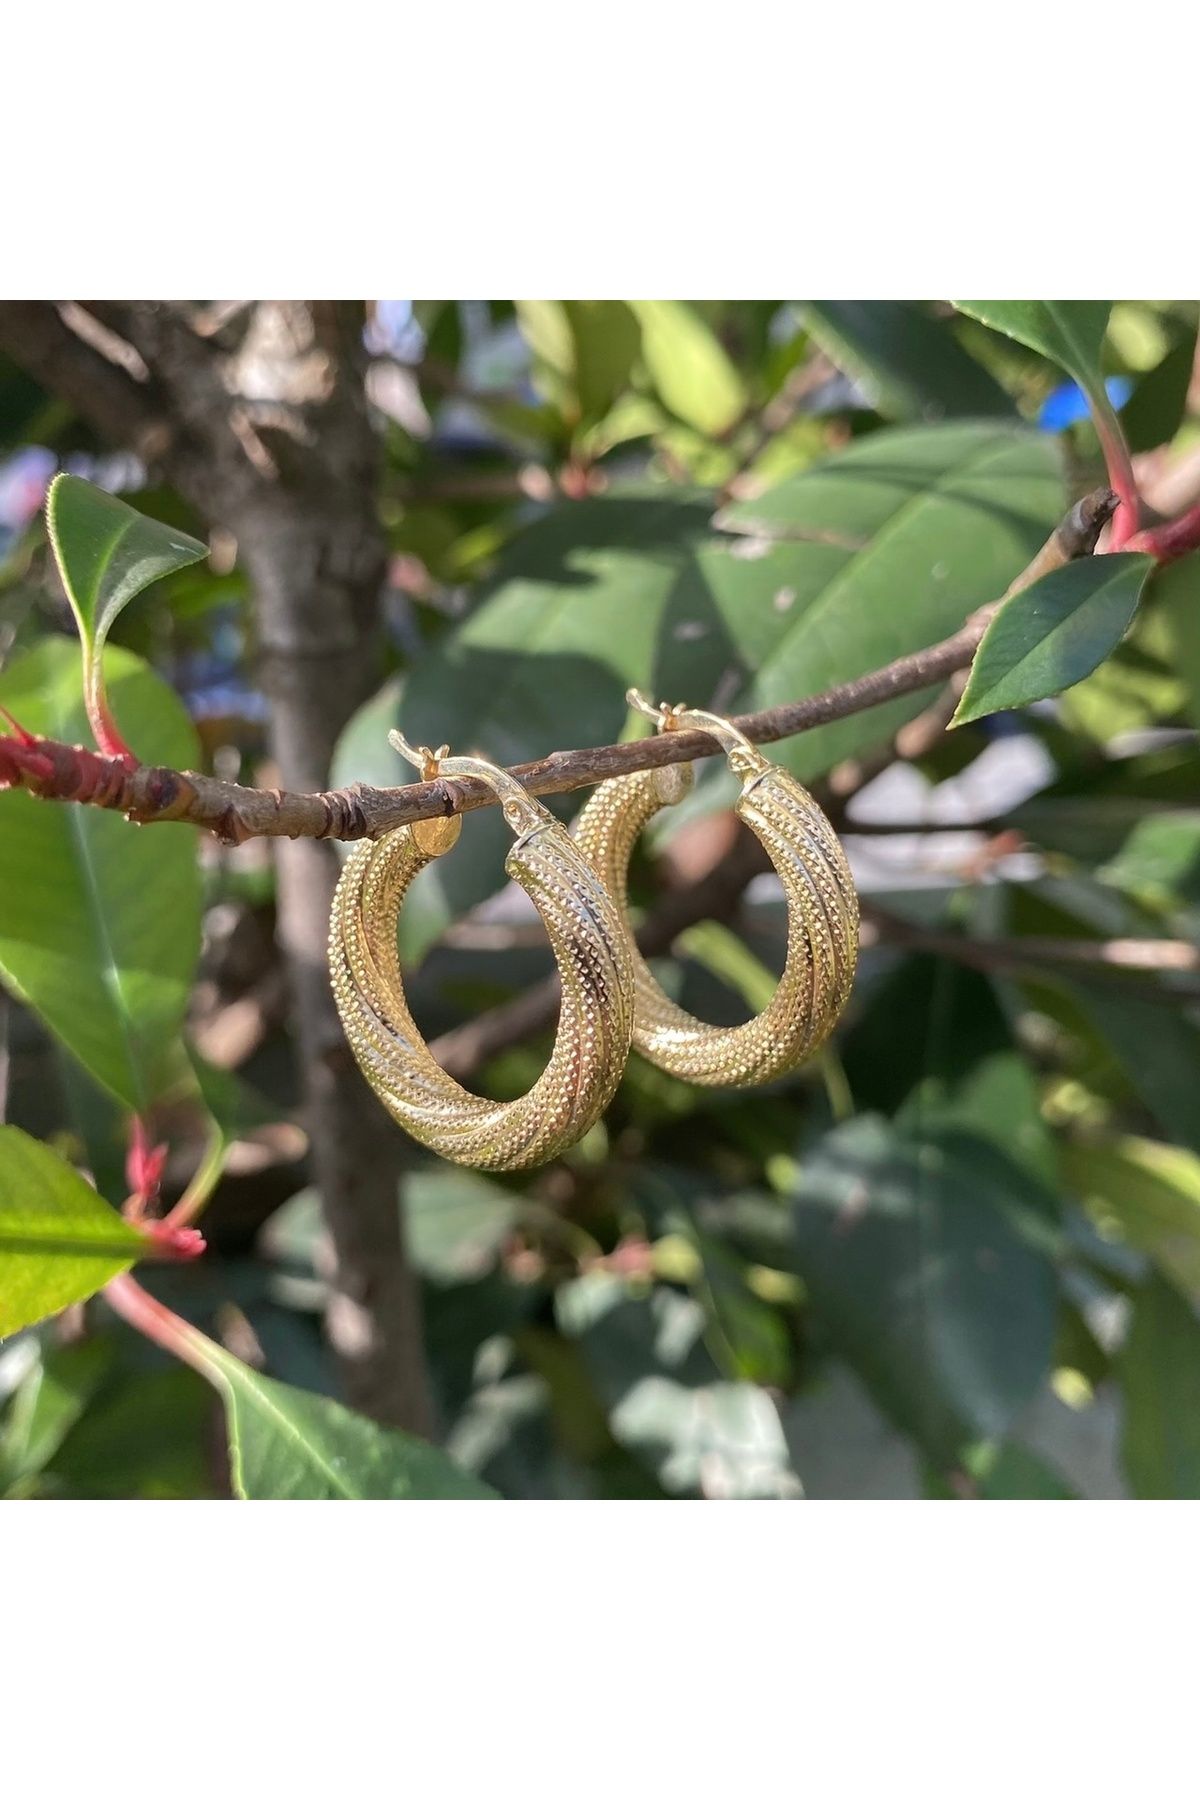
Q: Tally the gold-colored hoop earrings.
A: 2